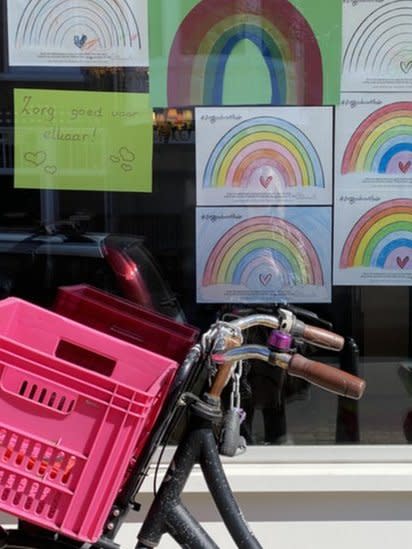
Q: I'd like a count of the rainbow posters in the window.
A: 7